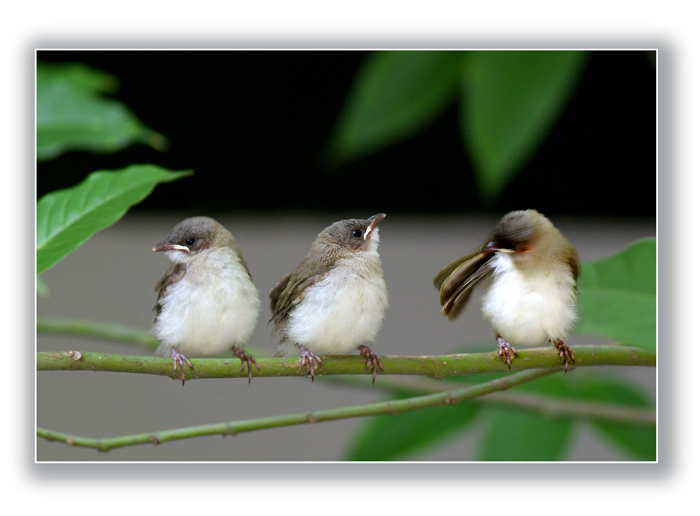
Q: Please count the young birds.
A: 3